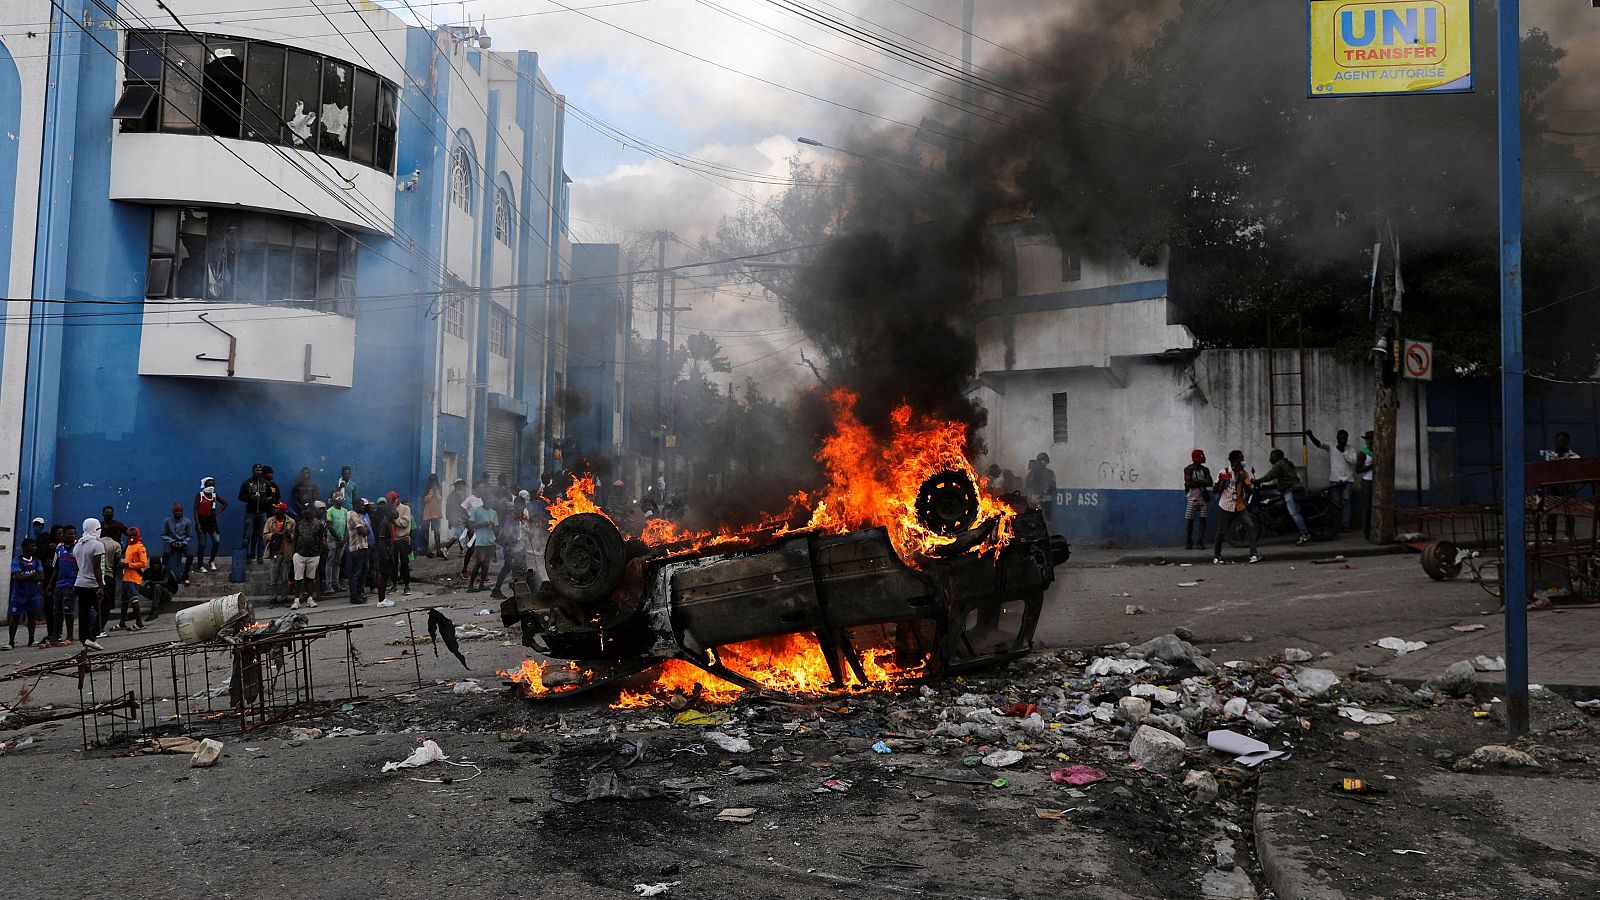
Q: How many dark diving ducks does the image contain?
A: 0